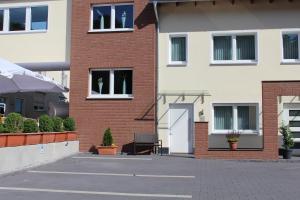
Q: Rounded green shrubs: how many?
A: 5